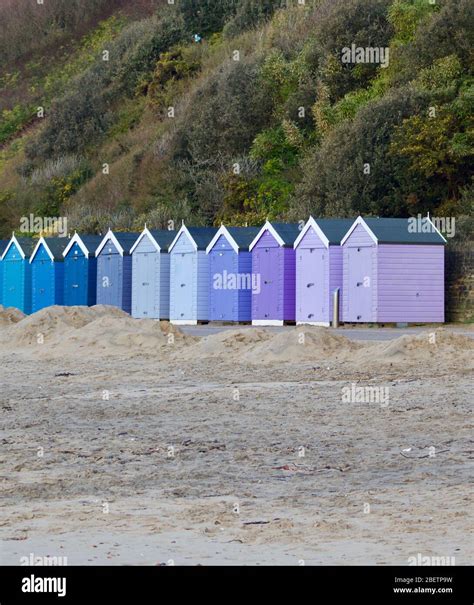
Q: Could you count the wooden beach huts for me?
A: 10